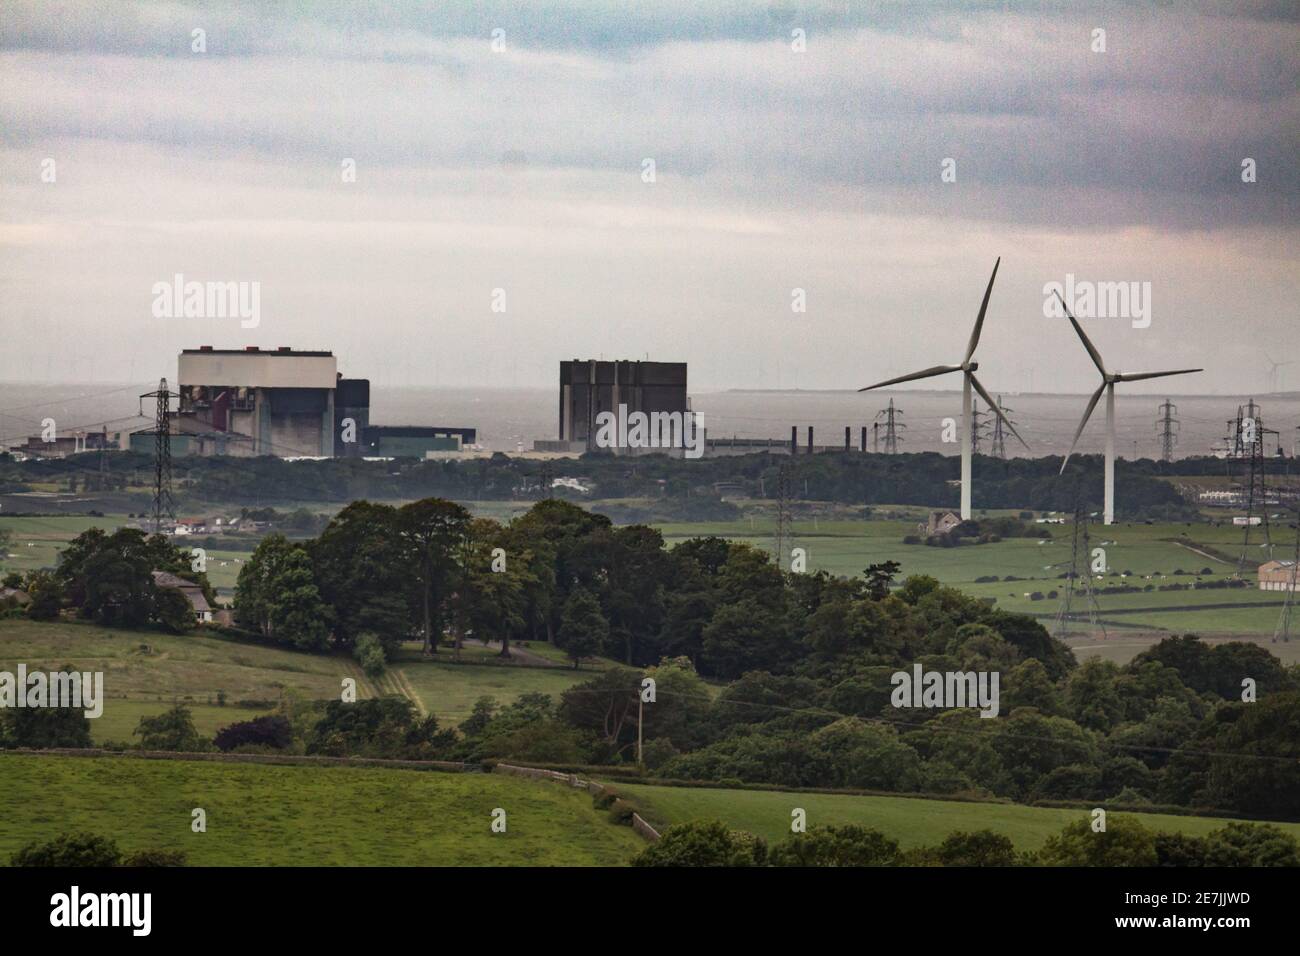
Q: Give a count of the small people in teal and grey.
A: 0